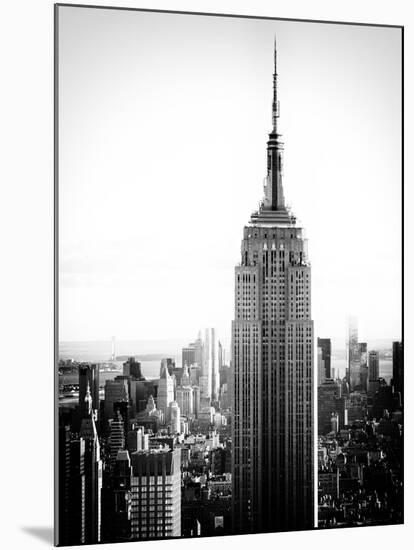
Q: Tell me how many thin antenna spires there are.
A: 1